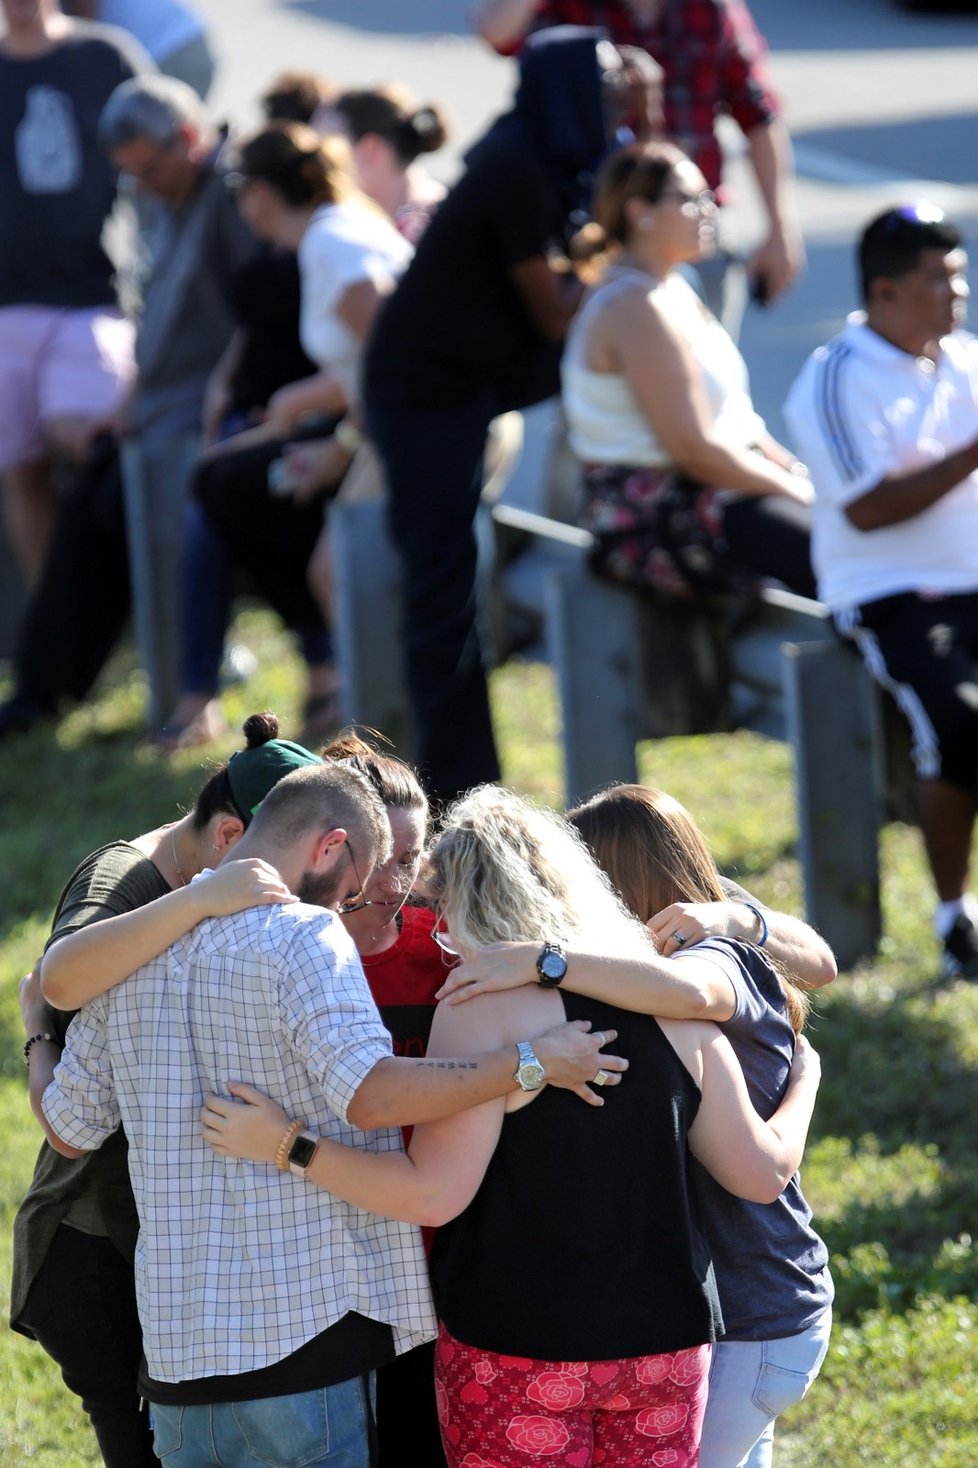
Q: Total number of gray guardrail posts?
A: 4